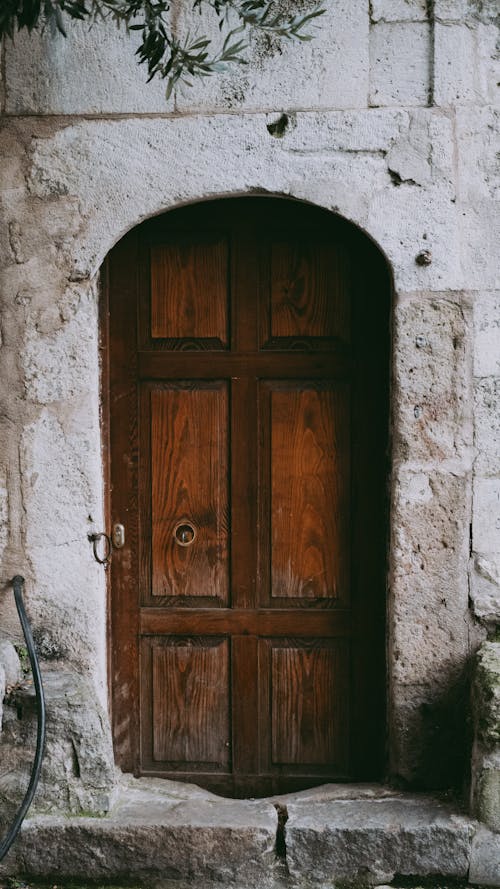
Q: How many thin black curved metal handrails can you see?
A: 1